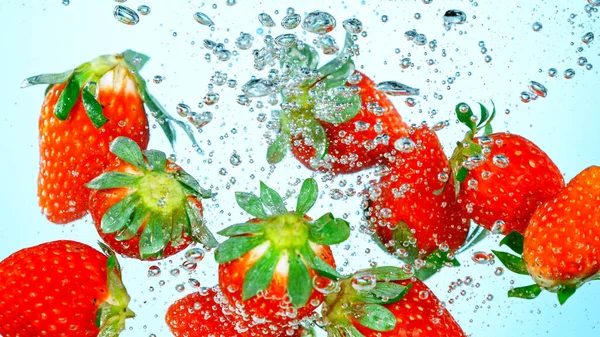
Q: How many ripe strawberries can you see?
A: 10